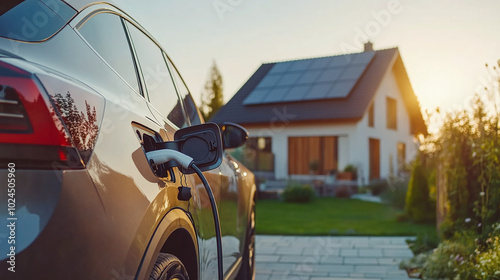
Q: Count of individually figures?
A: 0